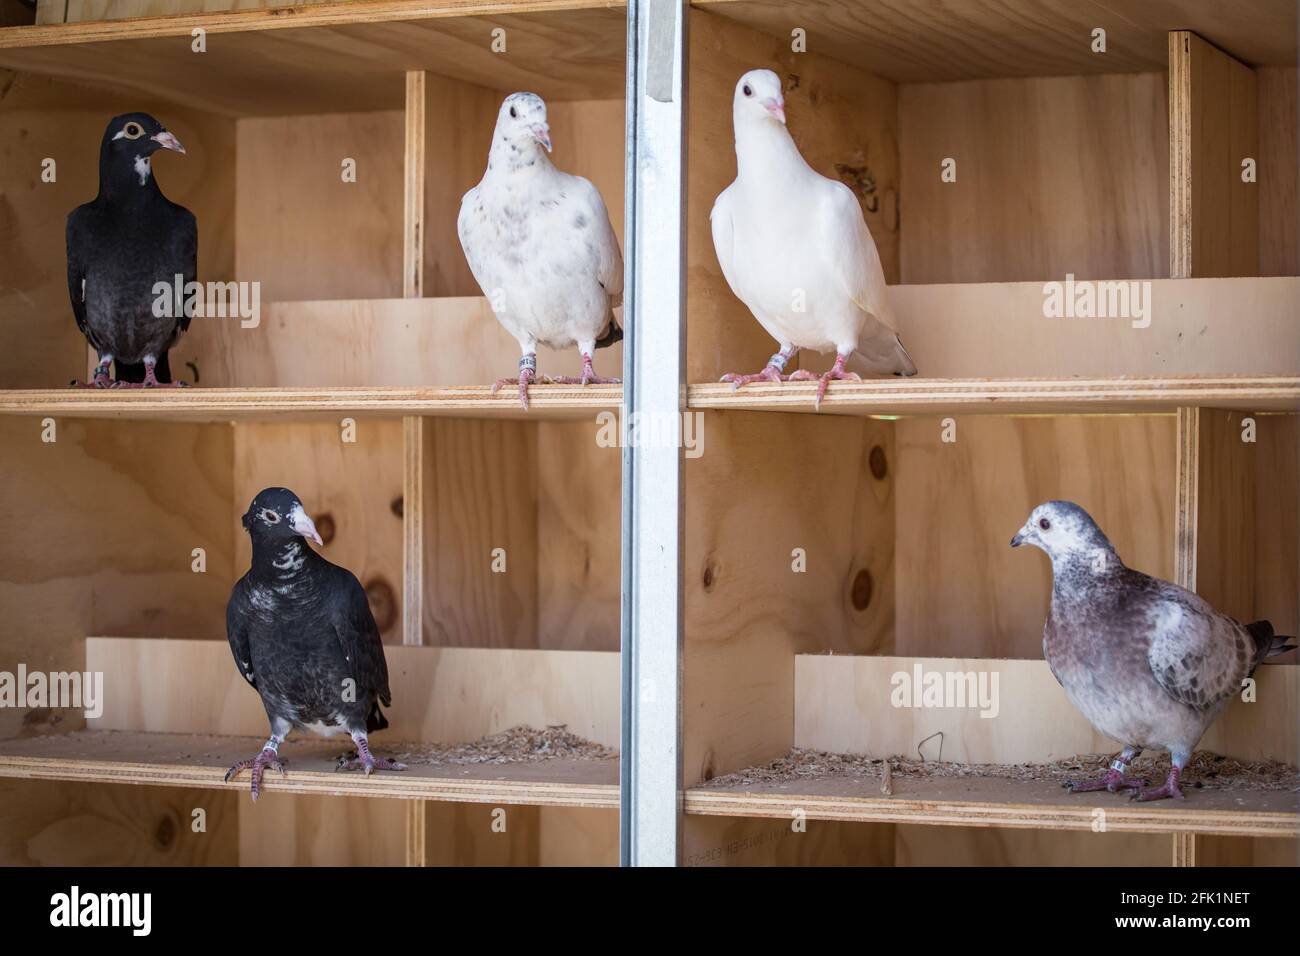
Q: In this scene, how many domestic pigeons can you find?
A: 5